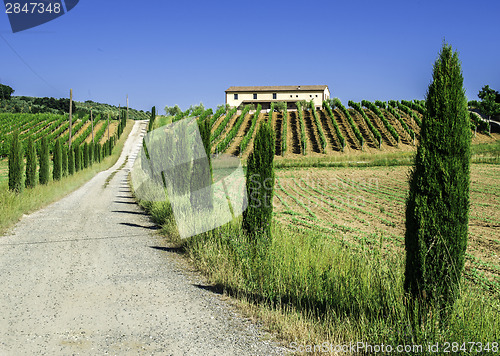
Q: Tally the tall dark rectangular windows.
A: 3